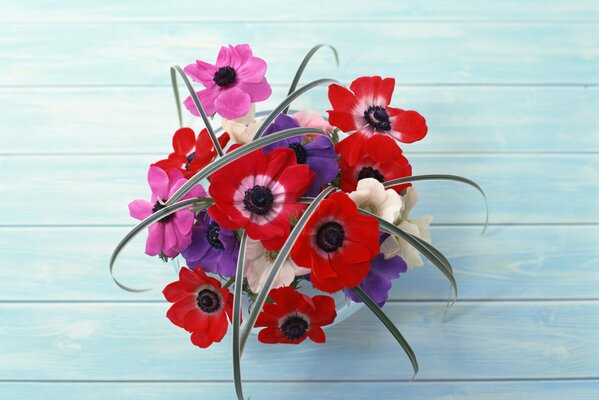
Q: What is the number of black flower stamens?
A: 11